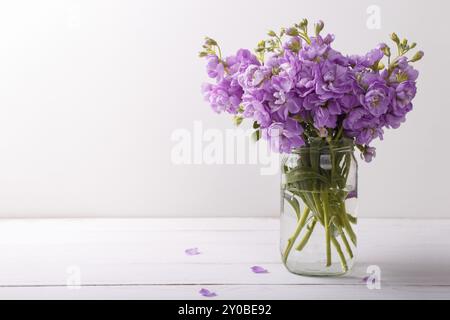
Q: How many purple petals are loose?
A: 4